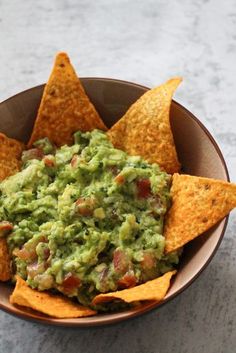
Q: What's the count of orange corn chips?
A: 7